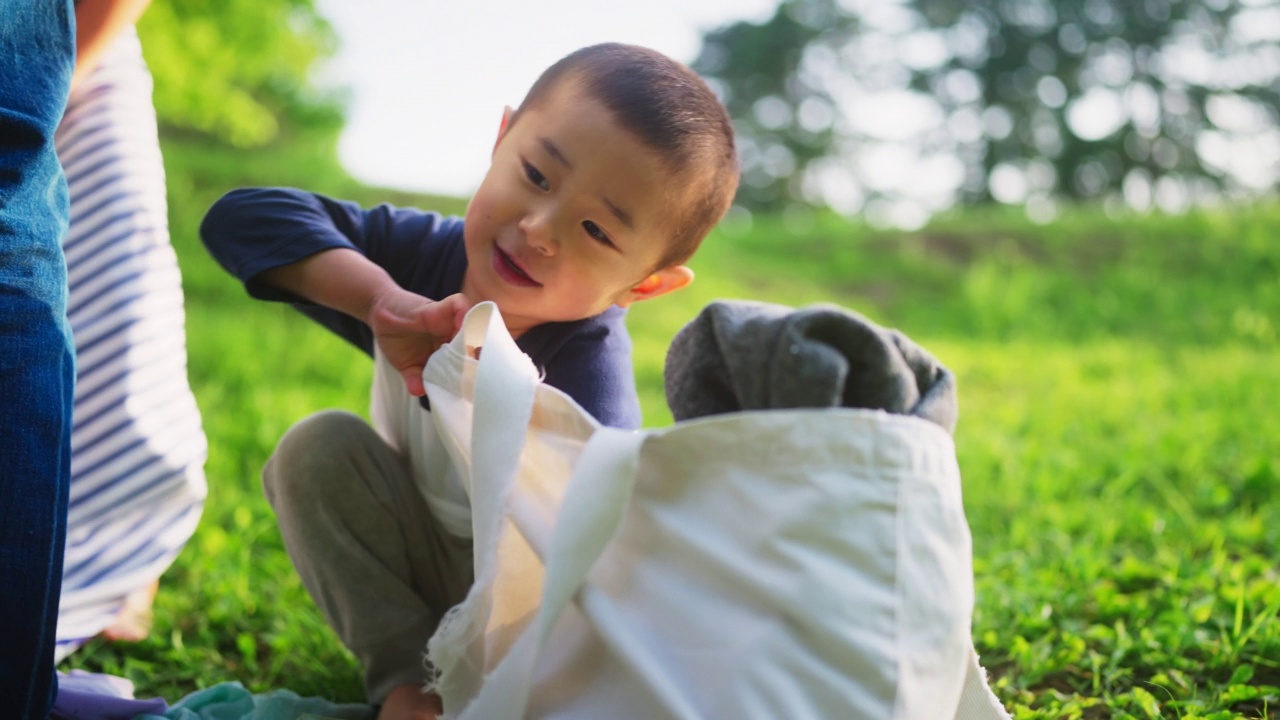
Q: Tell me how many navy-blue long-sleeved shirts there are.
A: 1